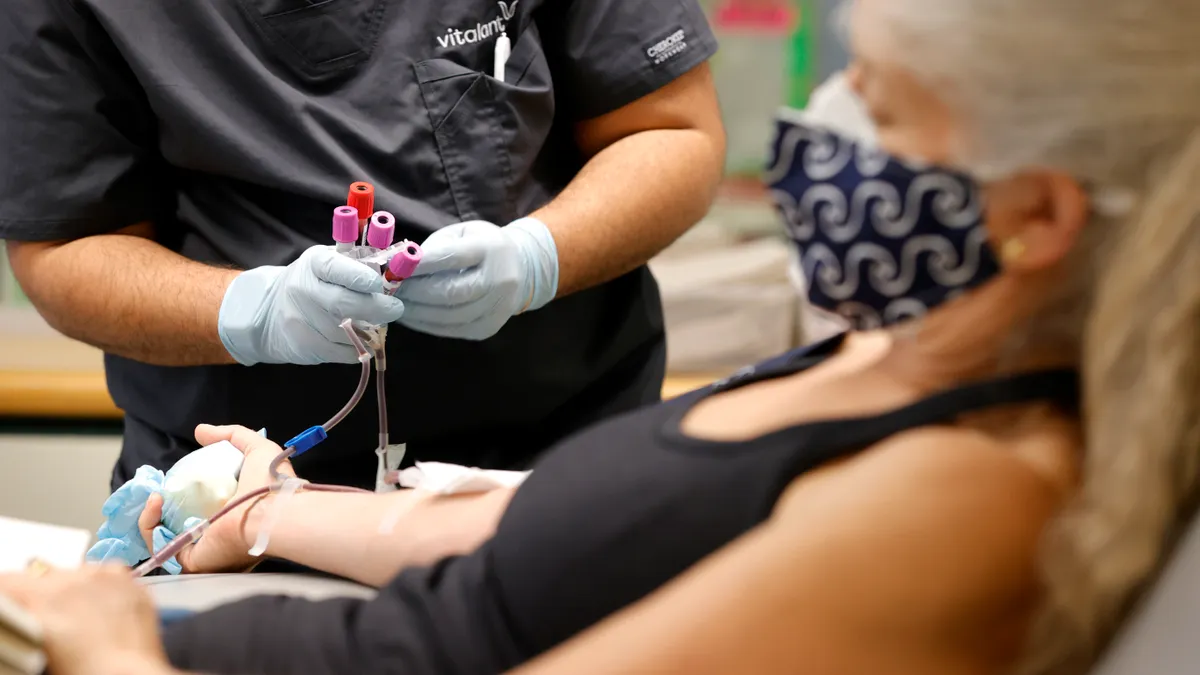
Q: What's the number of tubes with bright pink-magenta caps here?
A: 3